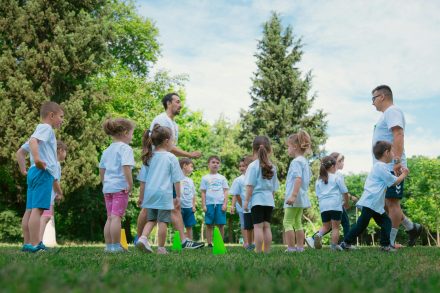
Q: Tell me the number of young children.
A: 13